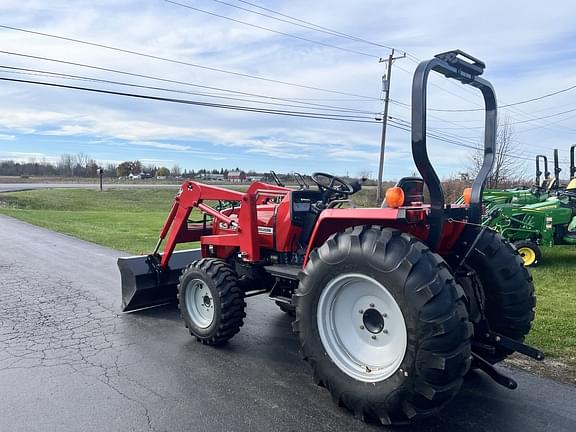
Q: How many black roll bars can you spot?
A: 4